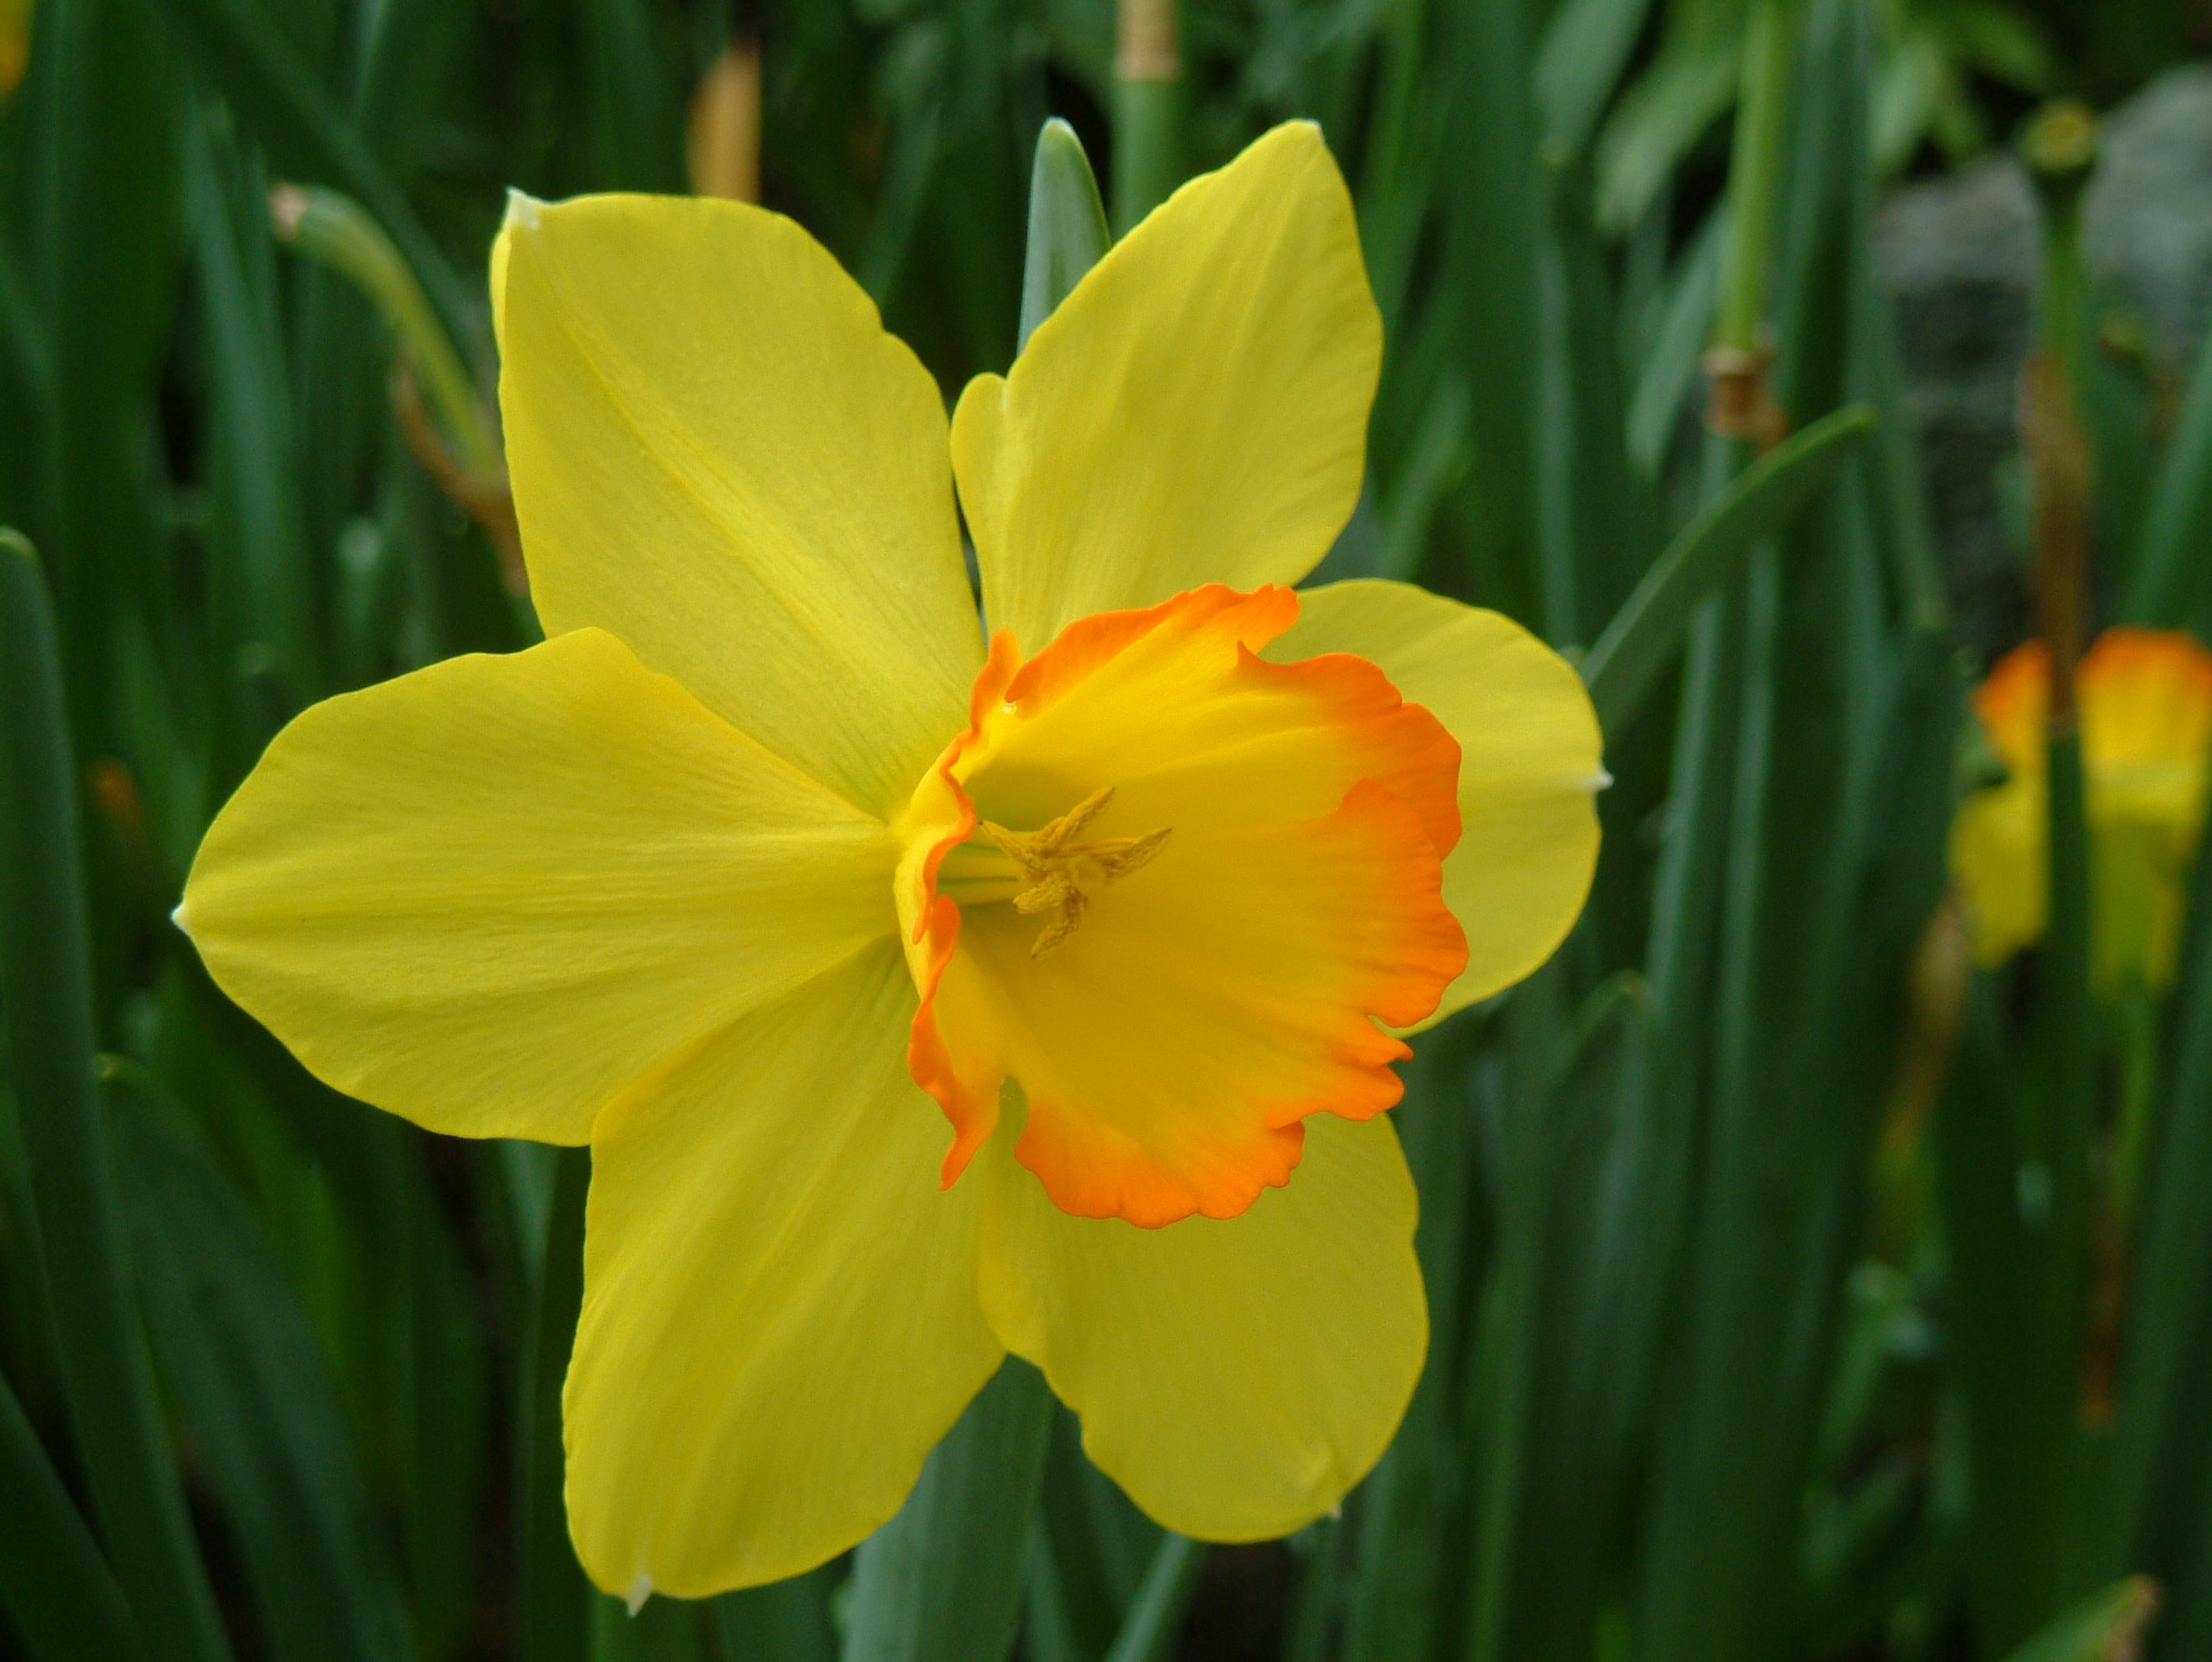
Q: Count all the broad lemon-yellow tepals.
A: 6